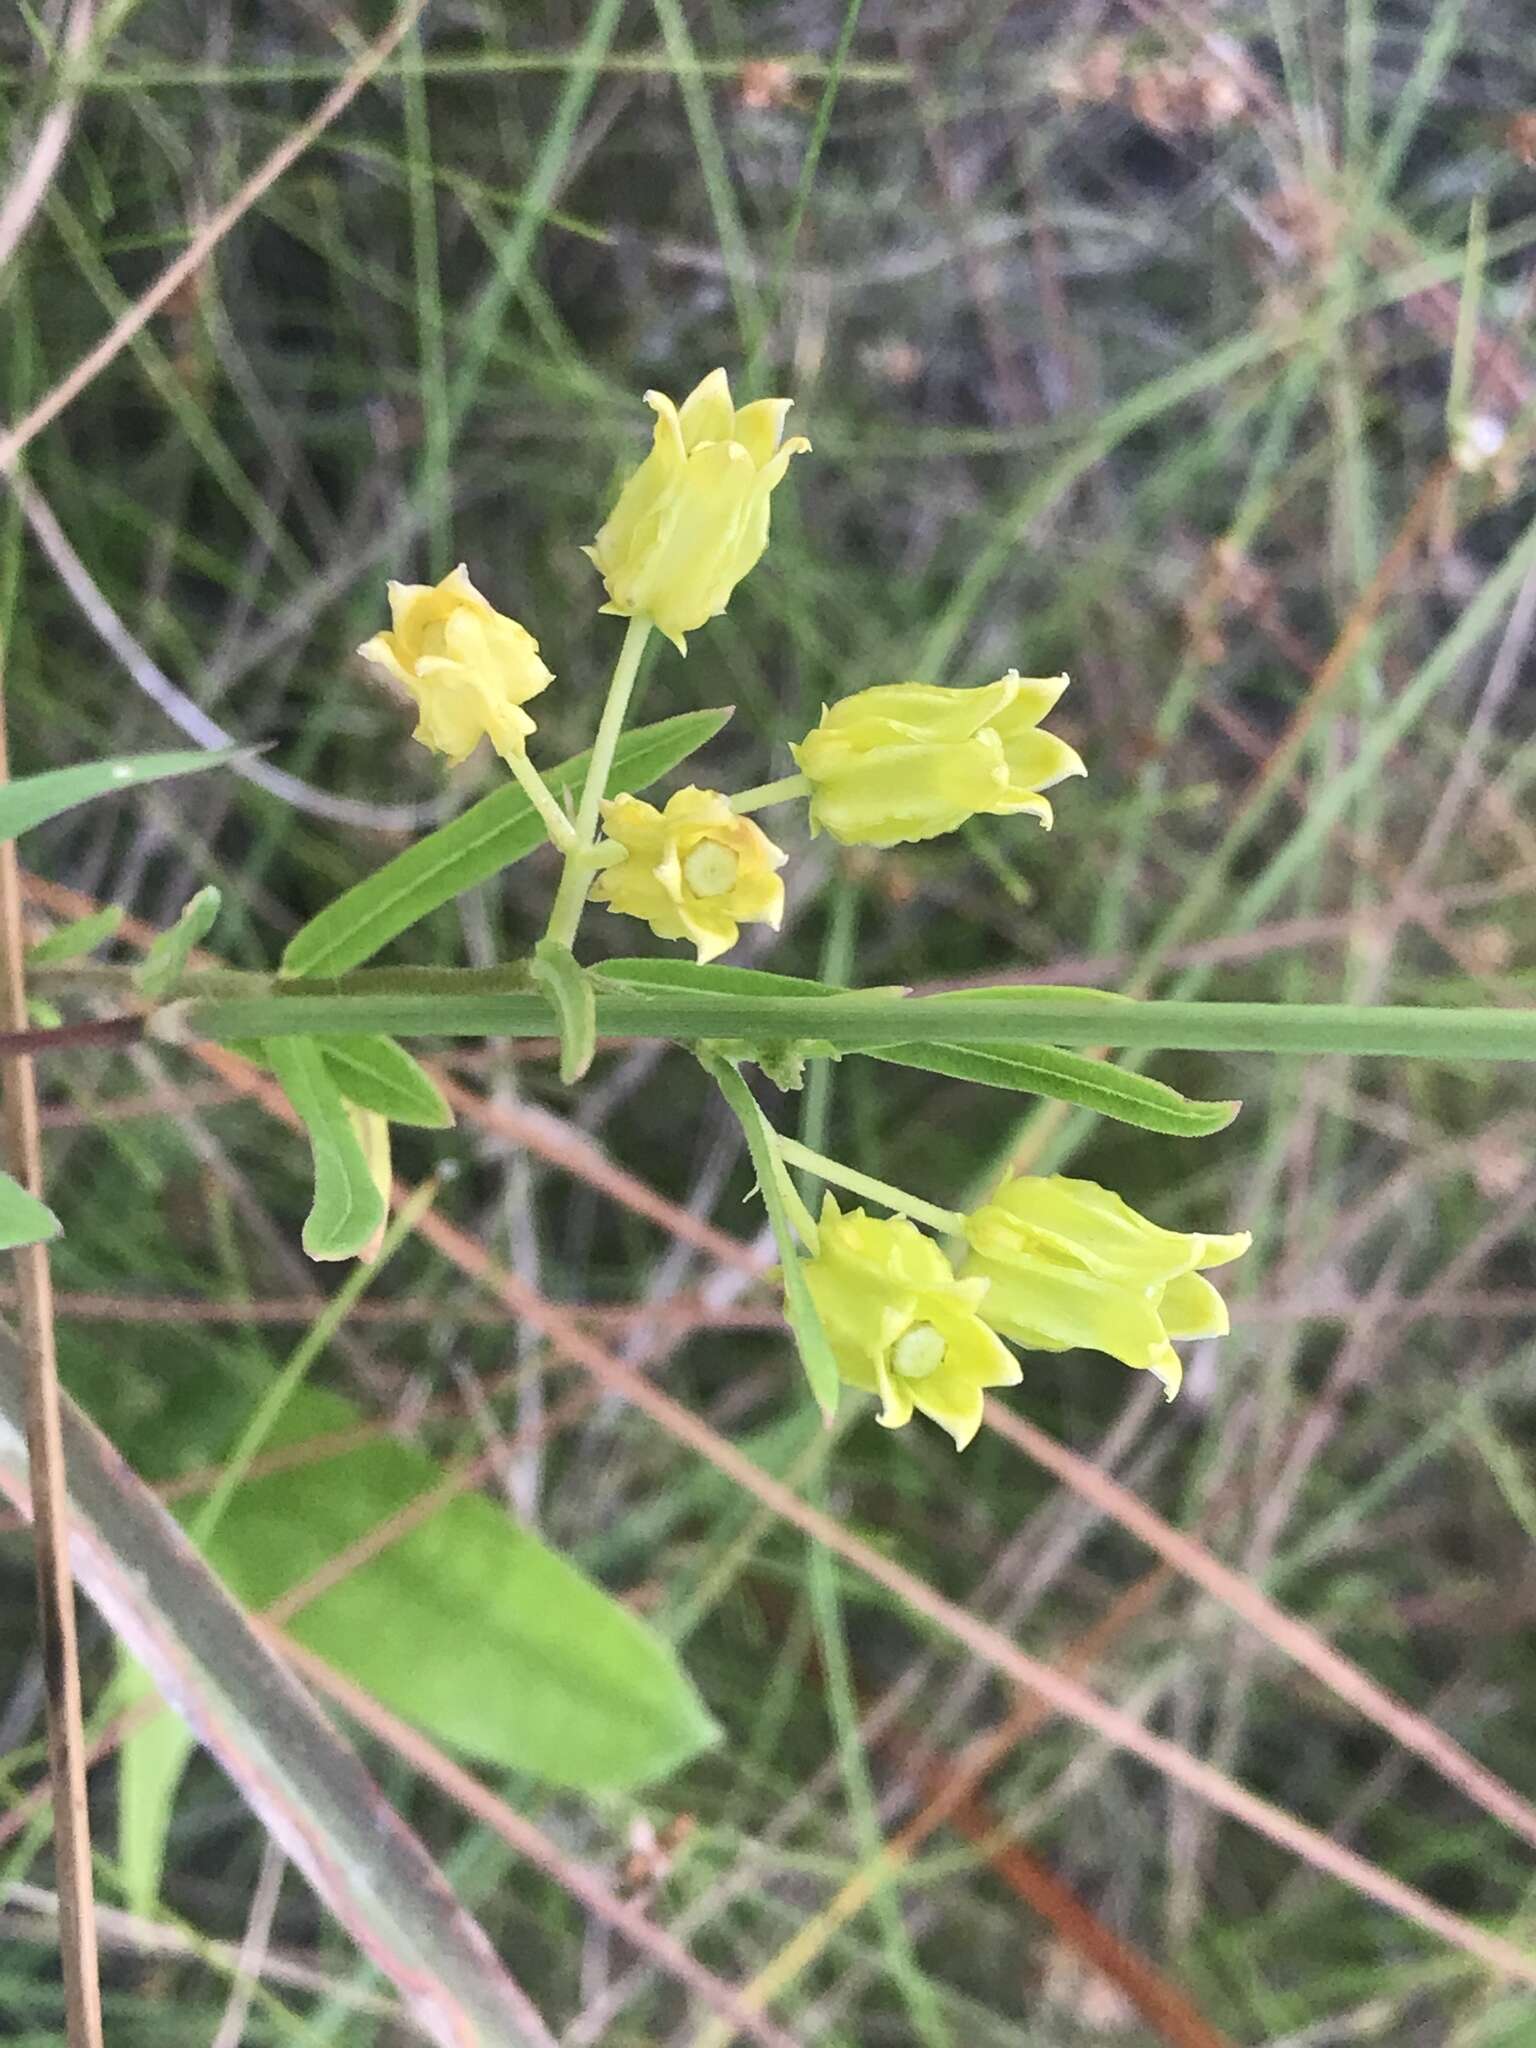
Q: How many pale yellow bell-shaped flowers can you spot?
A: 6